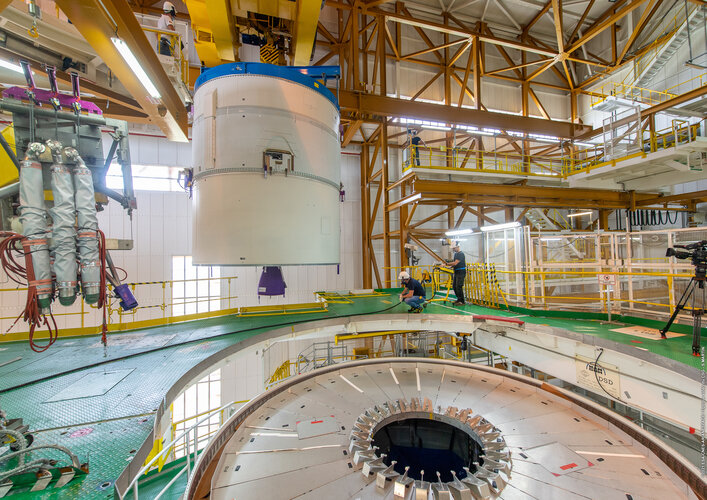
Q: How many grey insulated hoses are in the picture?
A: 3